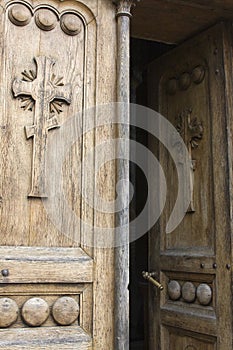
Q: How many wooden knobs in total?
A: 12